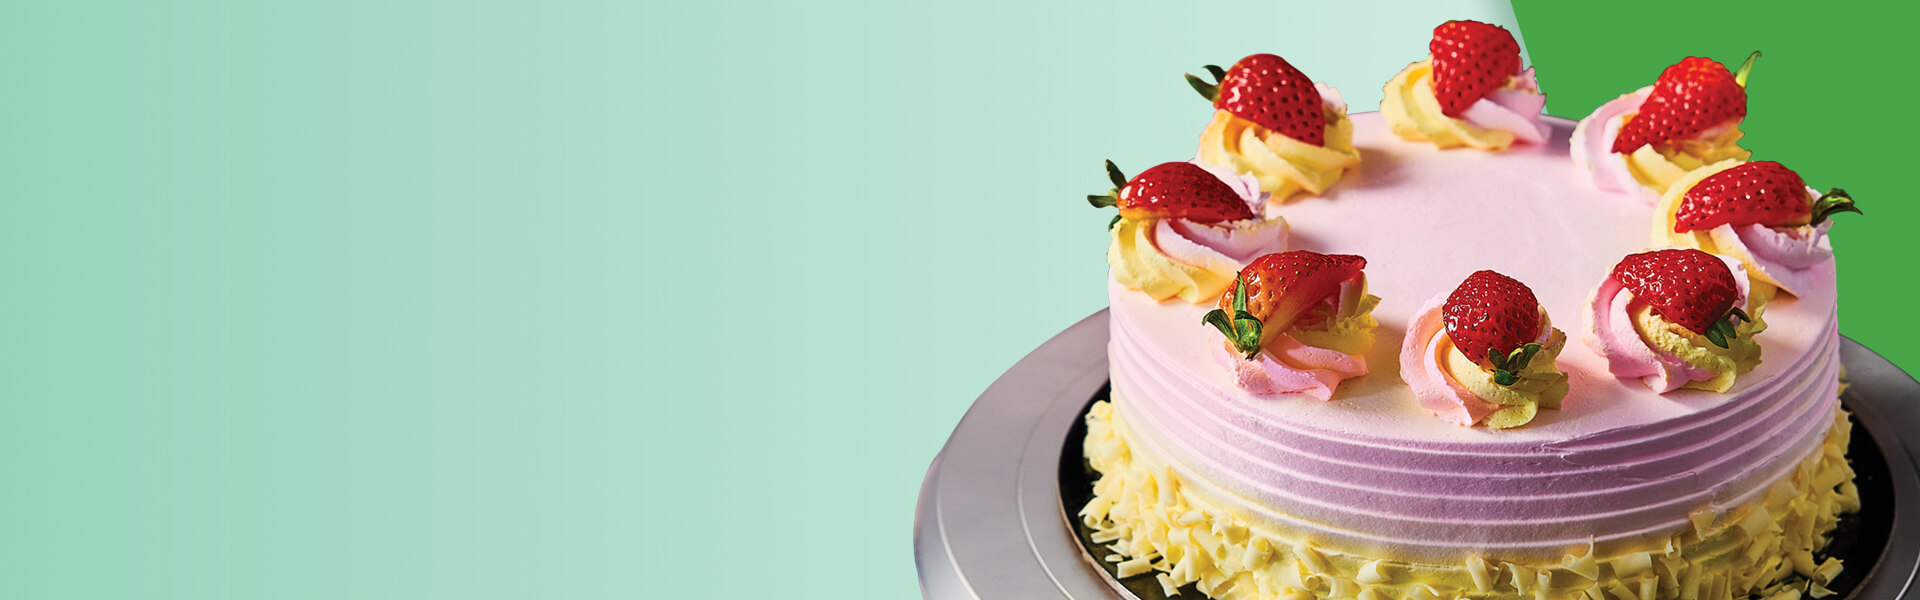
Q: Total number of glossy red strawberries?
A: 8